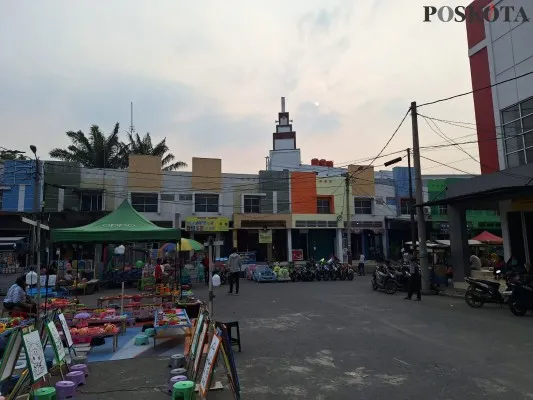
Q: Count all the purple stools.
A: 4